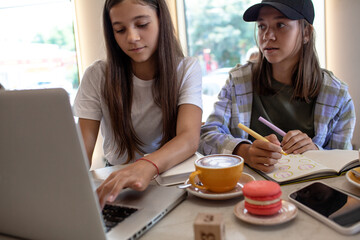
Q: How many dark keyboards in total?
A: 1